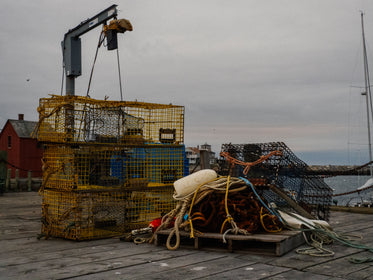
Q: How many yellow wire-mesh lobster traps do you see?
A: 3